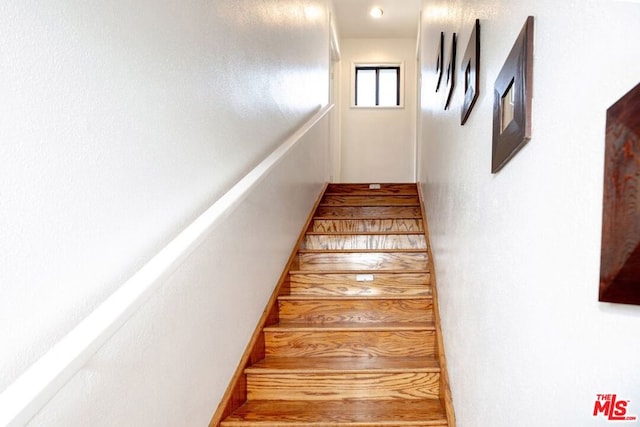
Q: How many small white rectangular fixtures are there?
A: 2